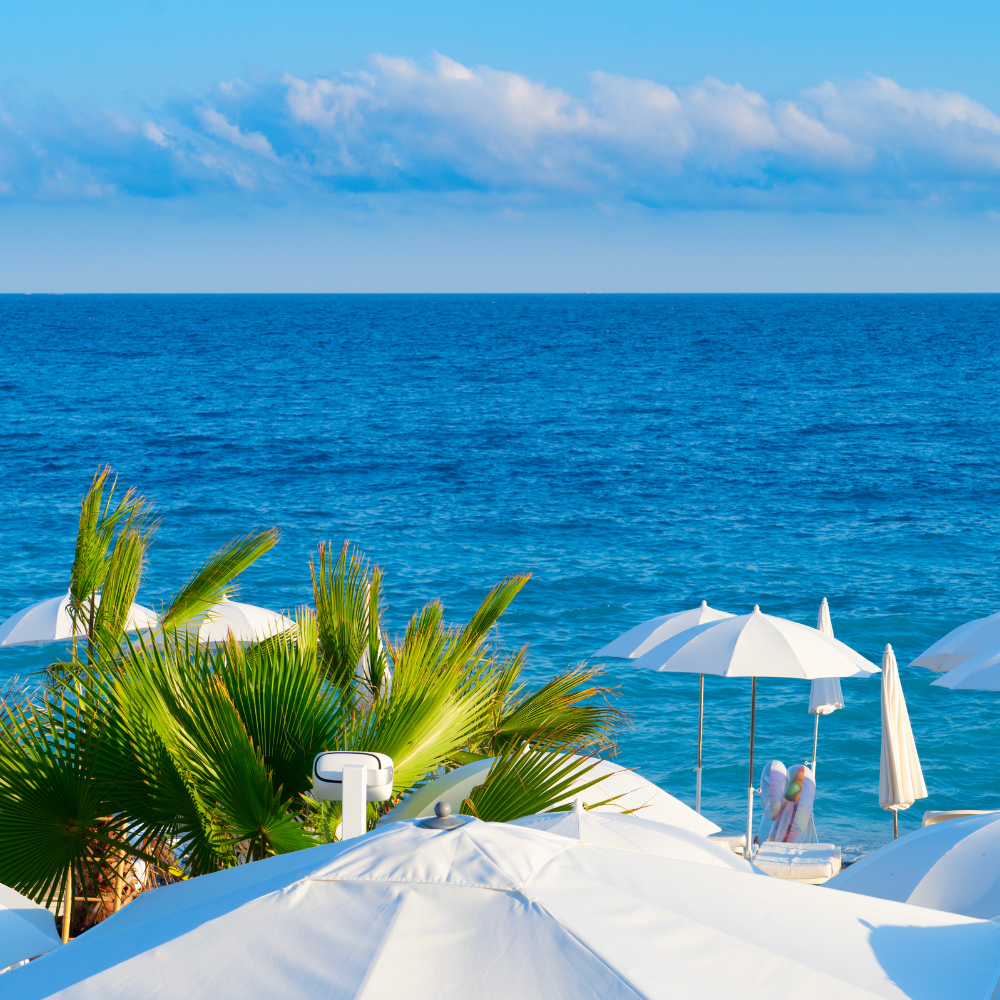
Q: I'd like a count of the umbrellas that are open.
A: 11